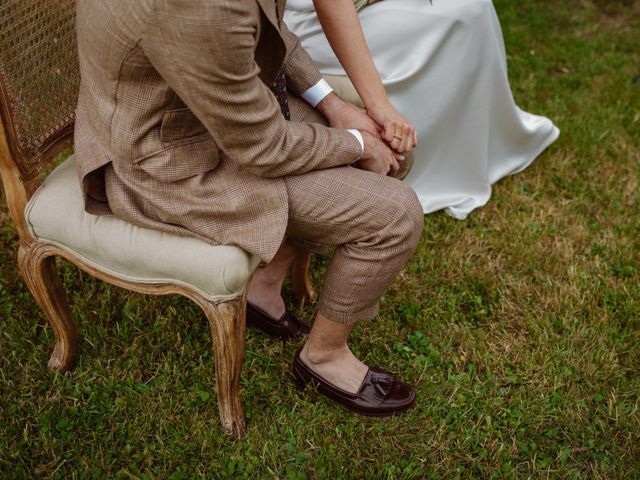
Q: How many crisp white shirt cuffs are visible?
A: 2